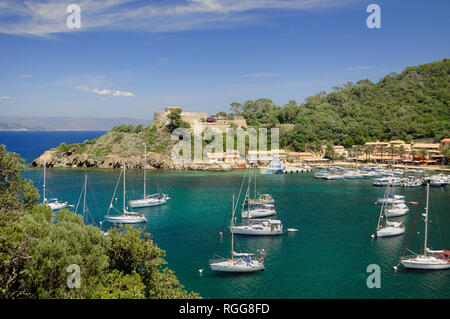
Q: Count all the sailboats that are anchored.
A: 12